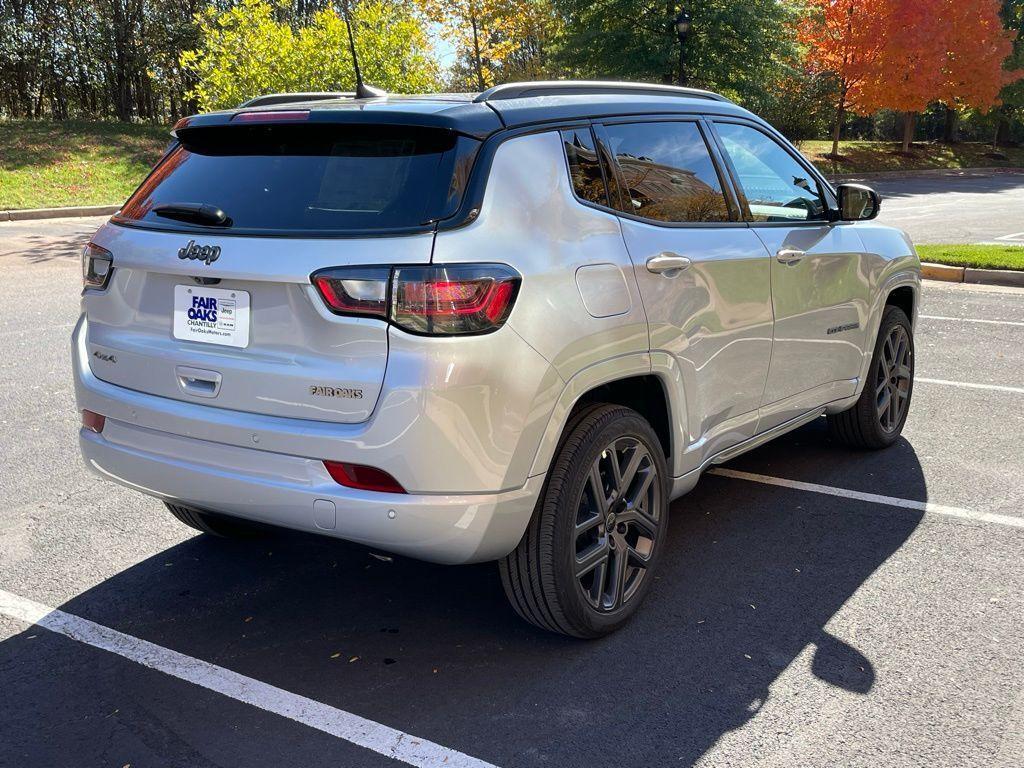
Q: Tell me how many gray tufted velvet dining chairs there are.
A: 0